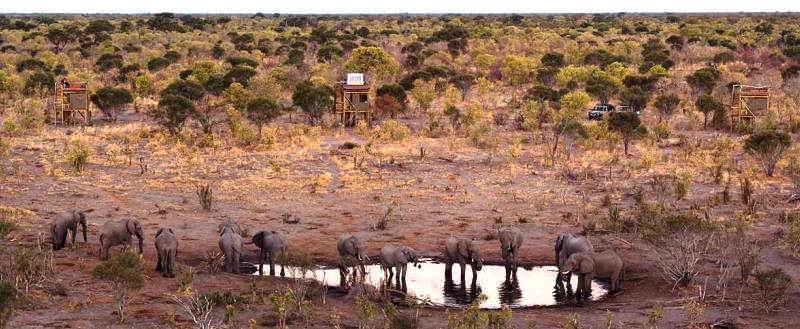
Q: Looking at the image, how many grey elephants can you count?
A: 11